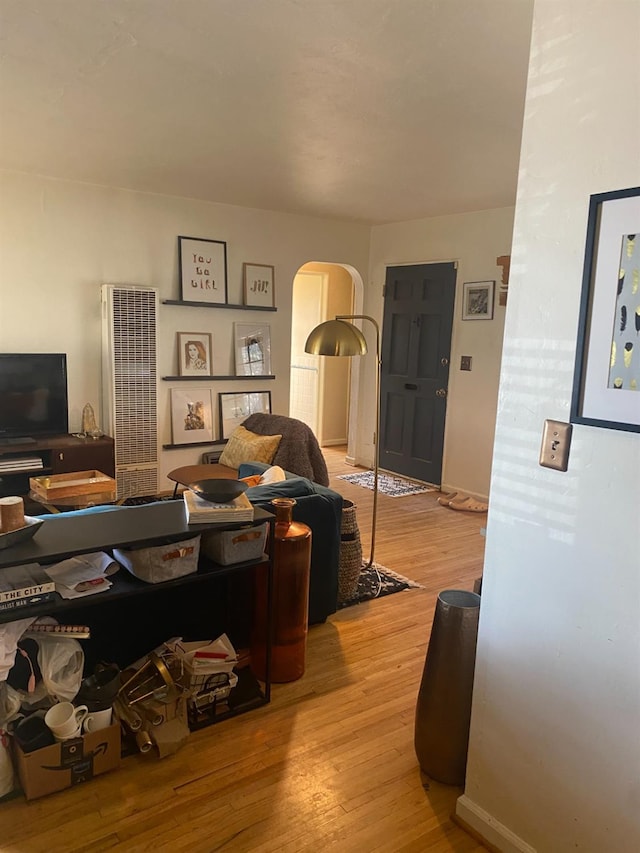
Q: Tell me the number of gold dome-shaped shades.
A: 1